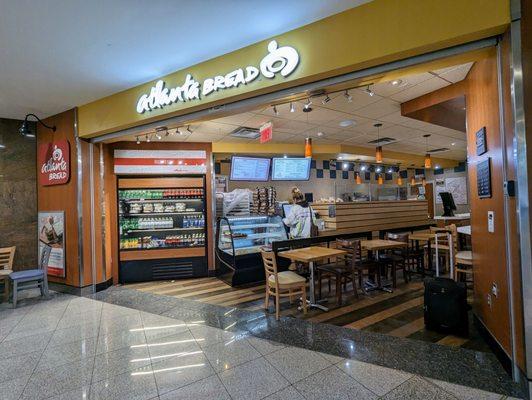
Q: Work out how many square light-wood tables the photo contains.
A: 3